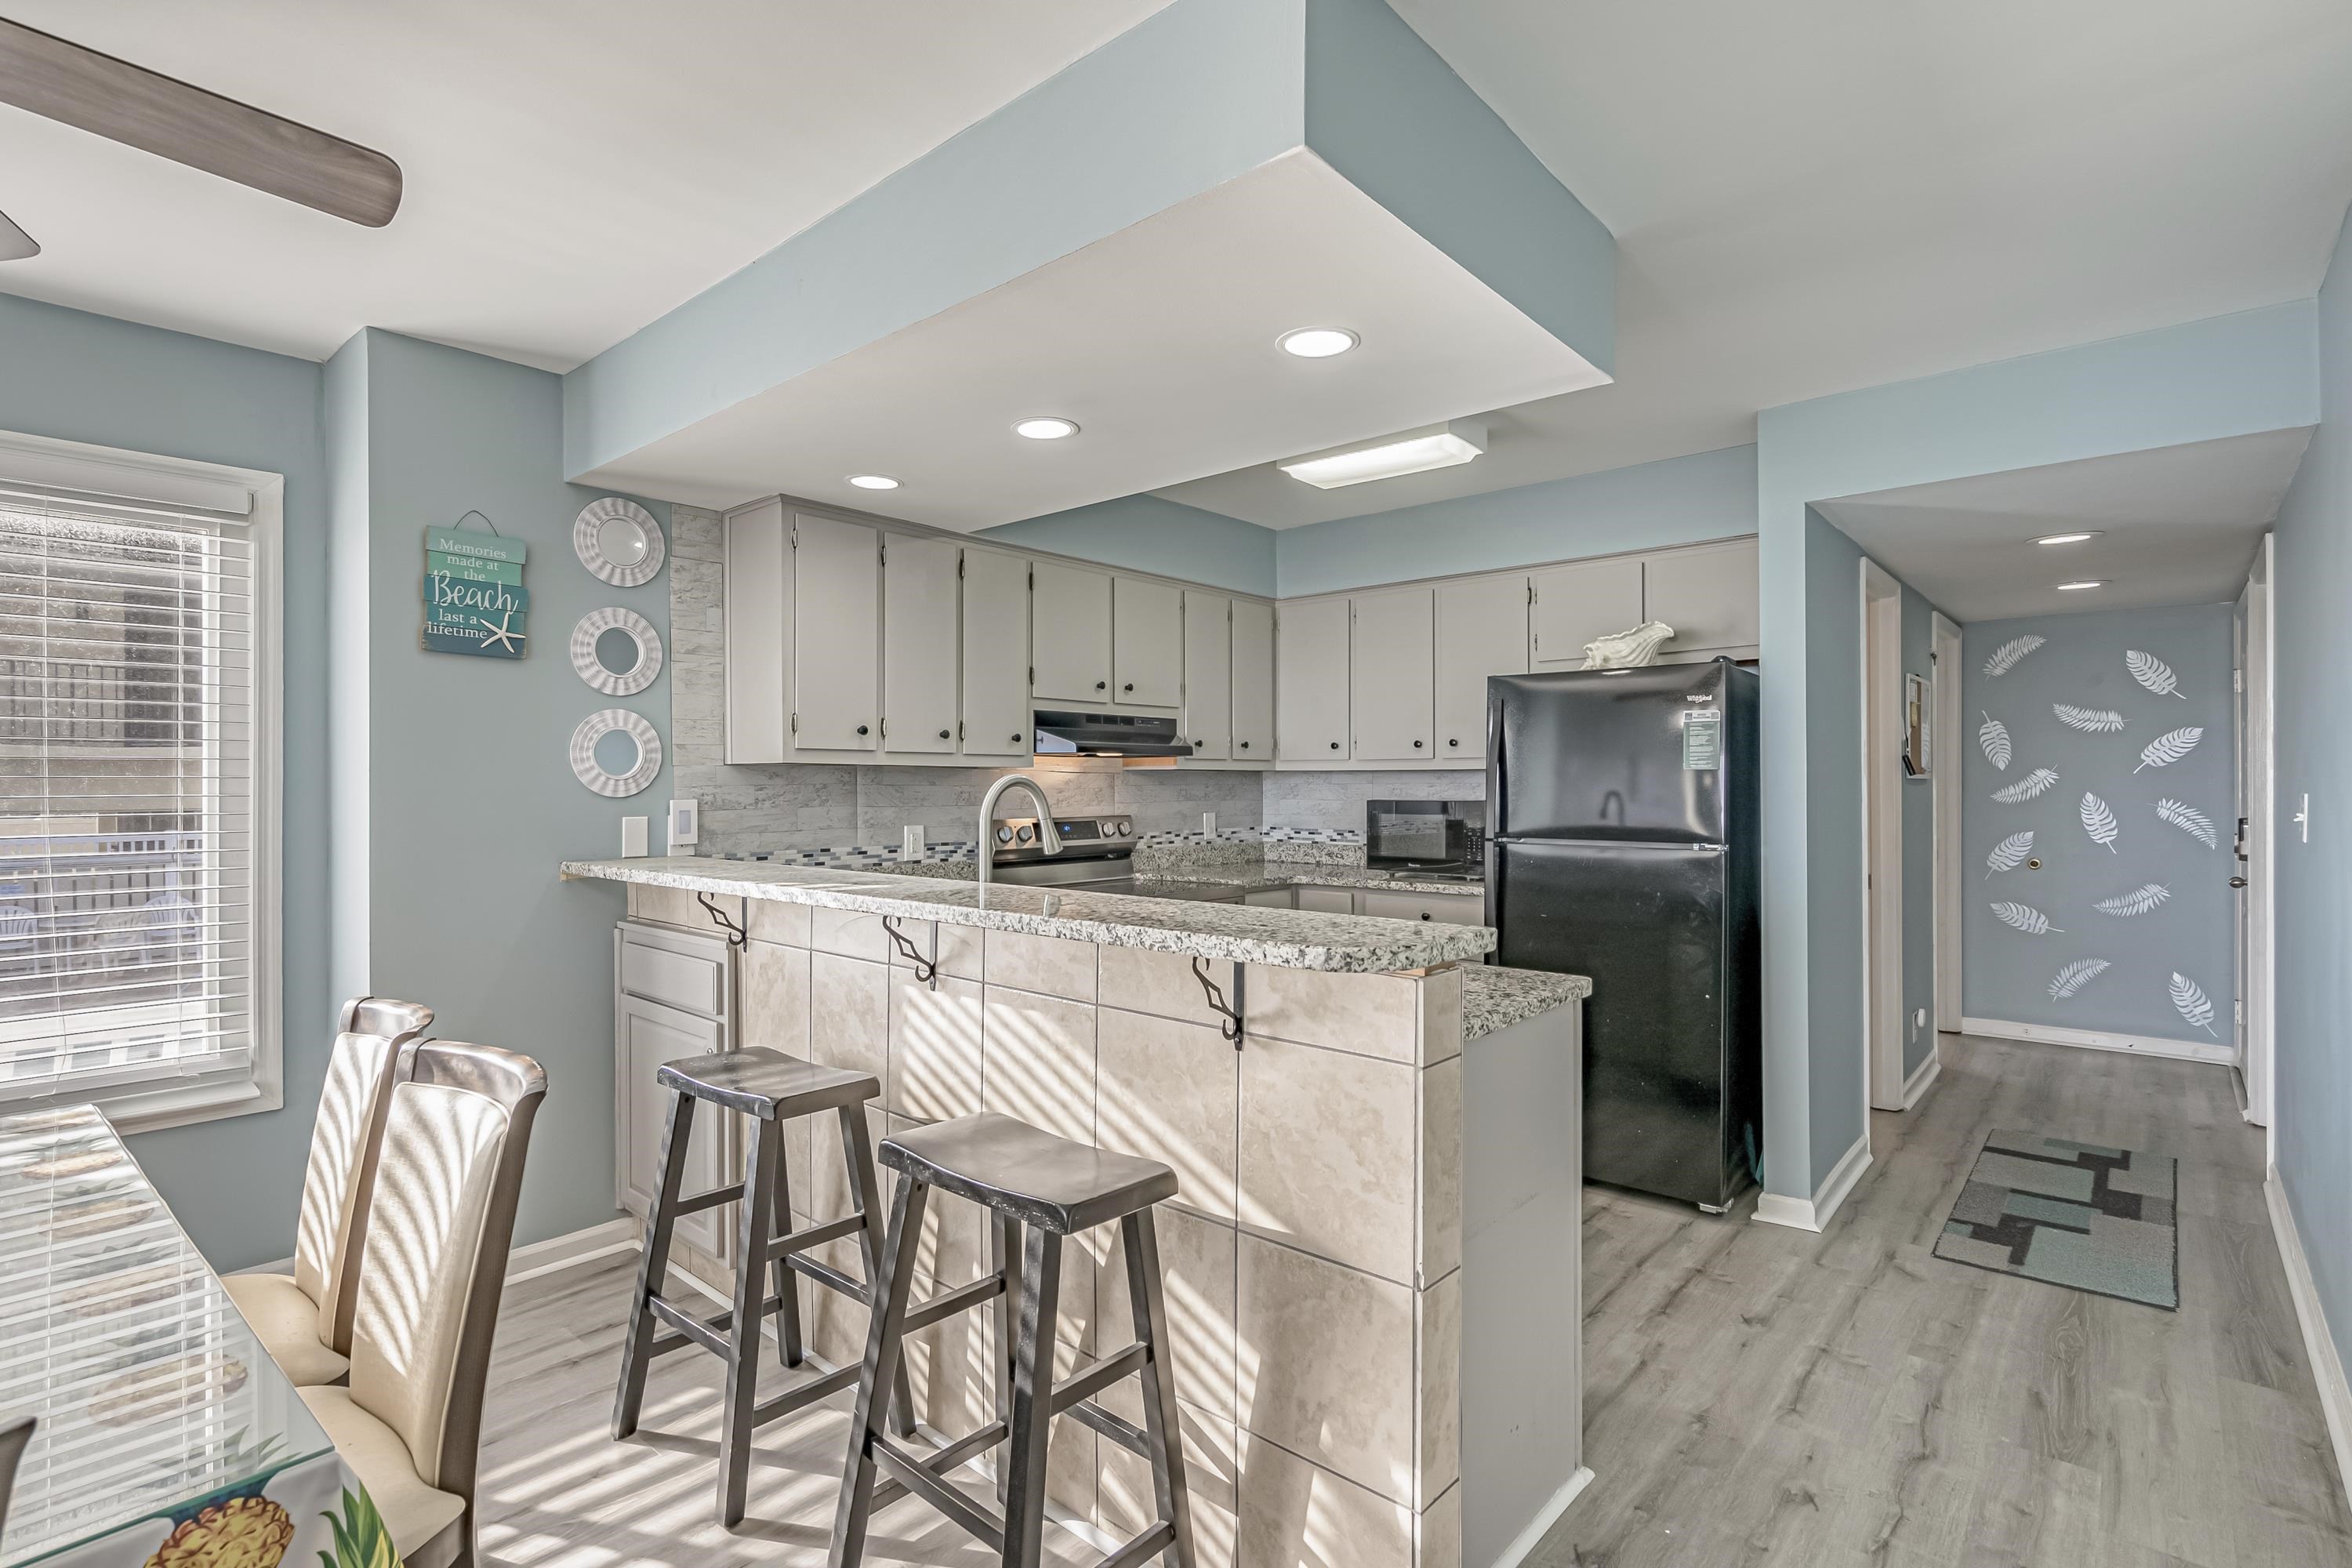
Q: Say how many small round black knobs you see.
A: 11